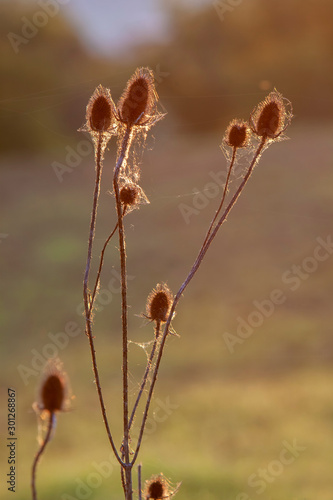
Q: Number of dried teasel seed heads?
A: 8